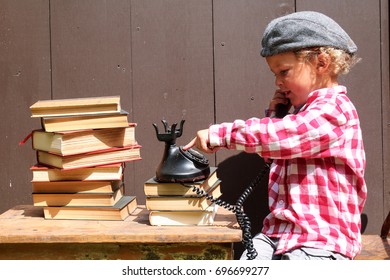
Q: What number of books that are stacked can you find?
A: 11